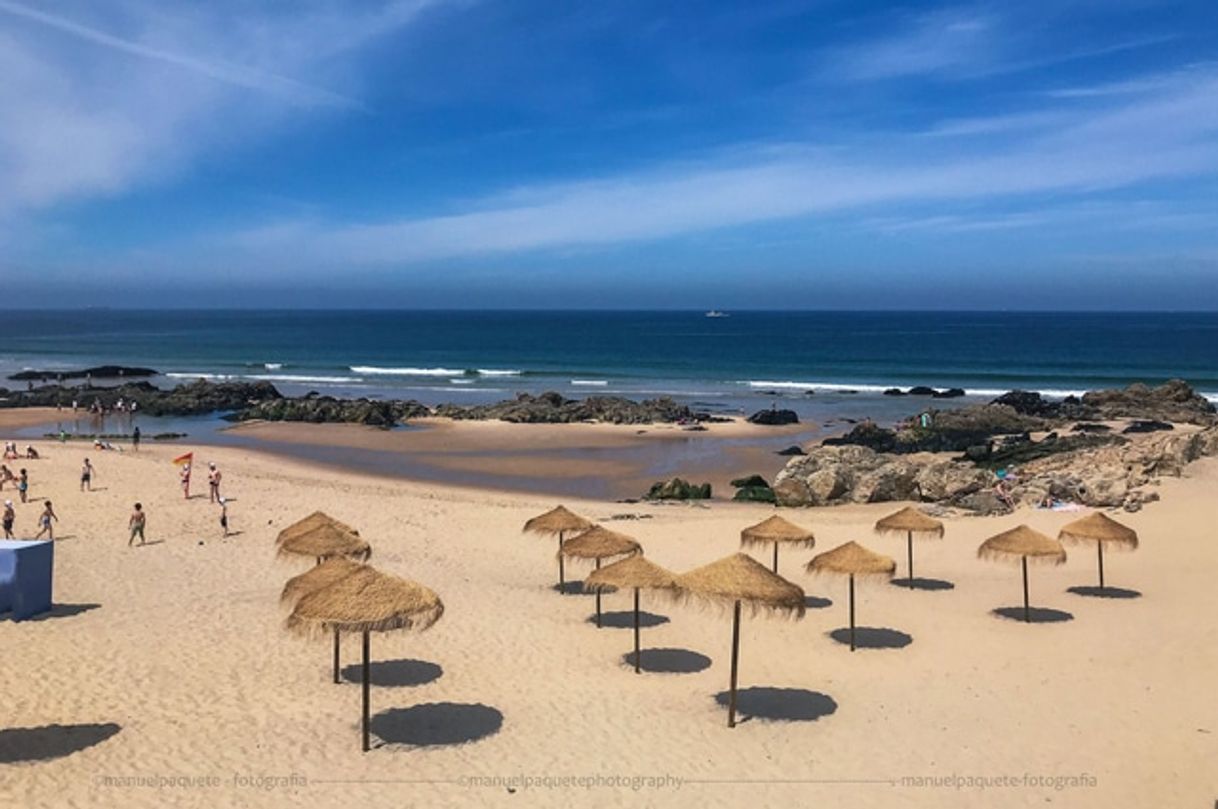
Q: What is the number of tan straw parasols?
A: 13